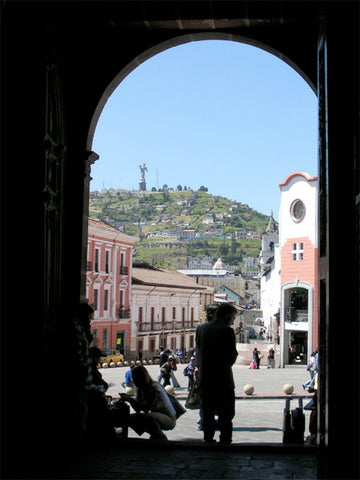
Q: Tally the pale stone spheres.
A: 13